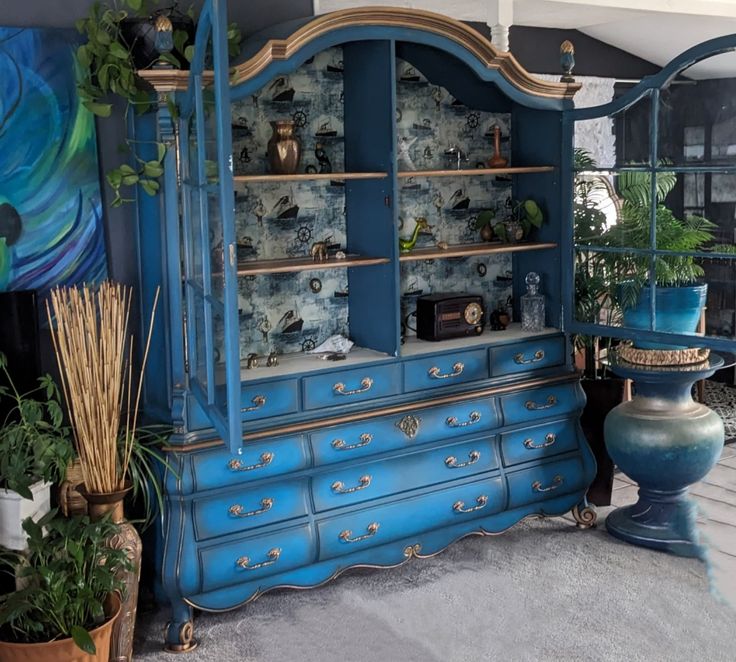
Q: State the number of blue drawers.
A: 13